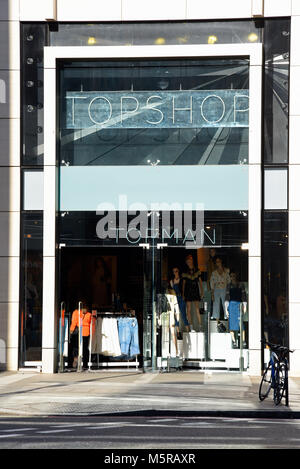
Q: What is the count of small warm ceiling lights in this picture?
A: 4